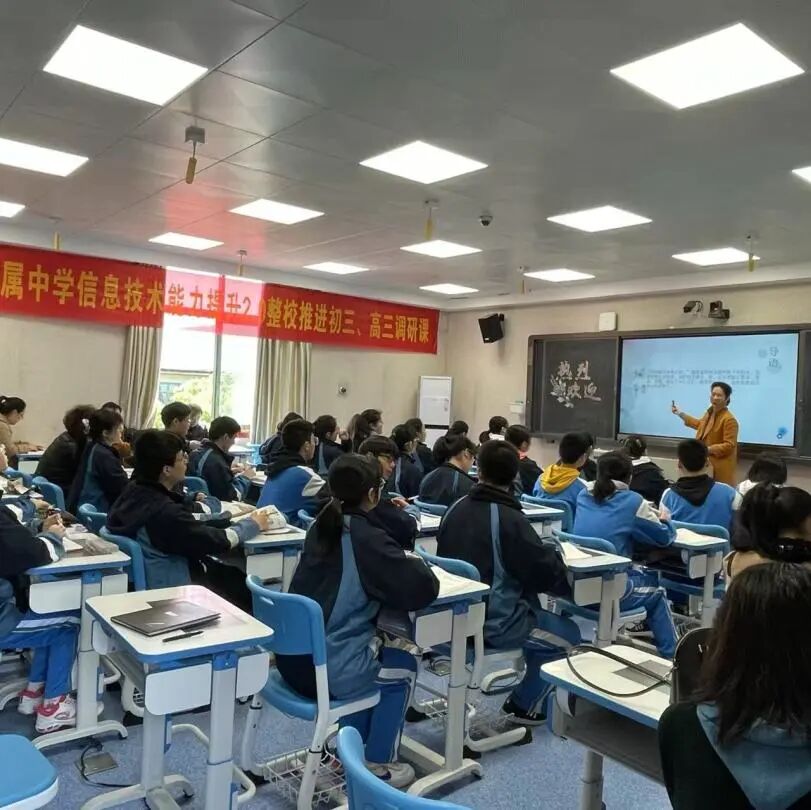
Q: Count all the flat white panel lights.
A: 14